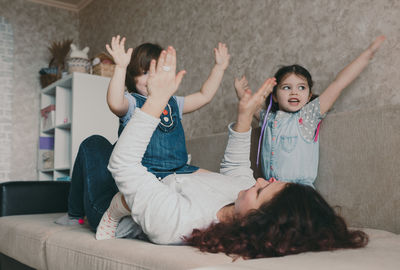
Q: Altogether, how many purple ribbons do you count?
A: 1